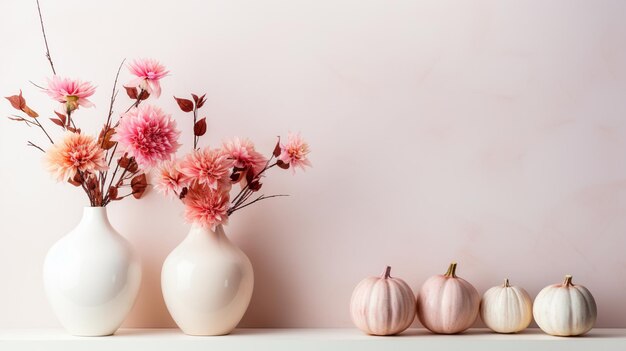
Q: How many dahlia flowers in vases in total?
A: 9